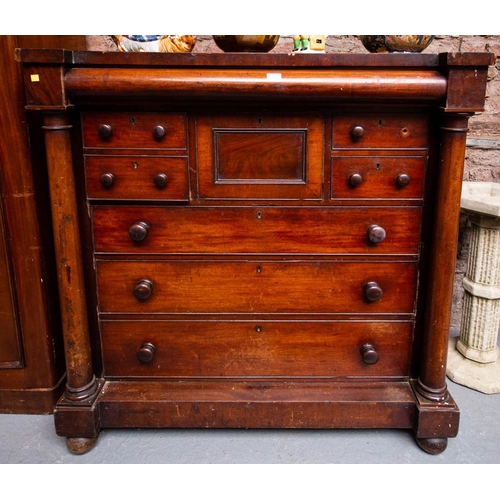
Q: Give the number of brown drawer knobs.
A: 13